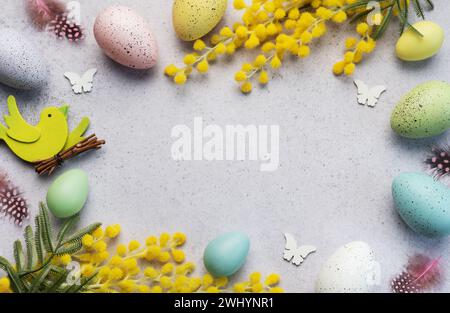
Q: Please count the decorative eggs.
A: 9